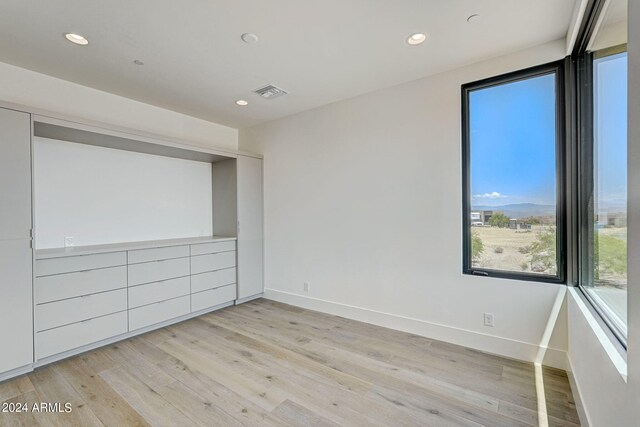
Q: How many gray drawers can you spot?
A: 12